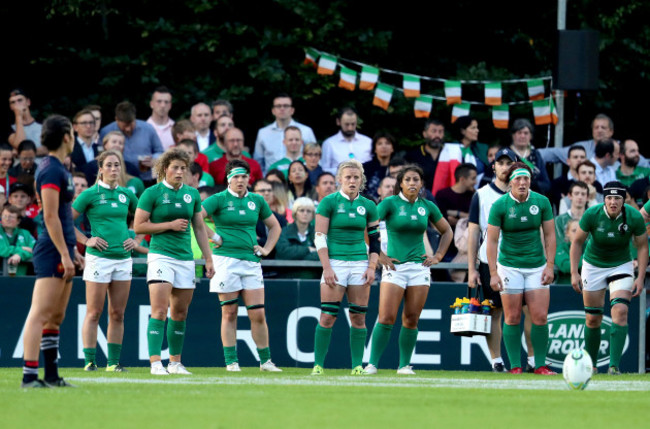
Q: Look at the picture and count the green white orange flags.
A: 14